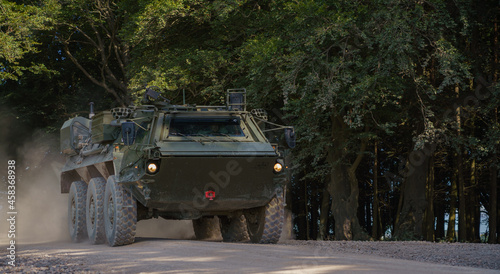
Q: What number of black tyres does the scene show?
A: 6